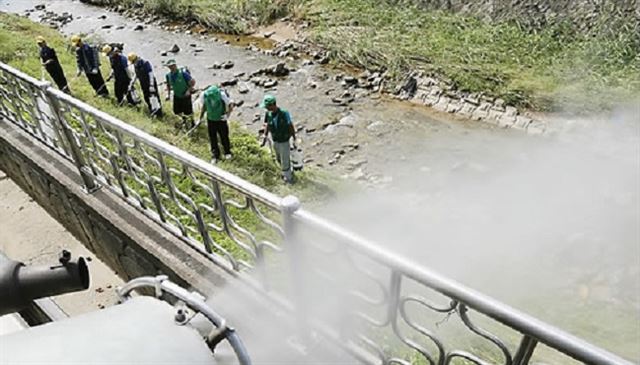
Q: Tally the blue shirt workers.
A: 4